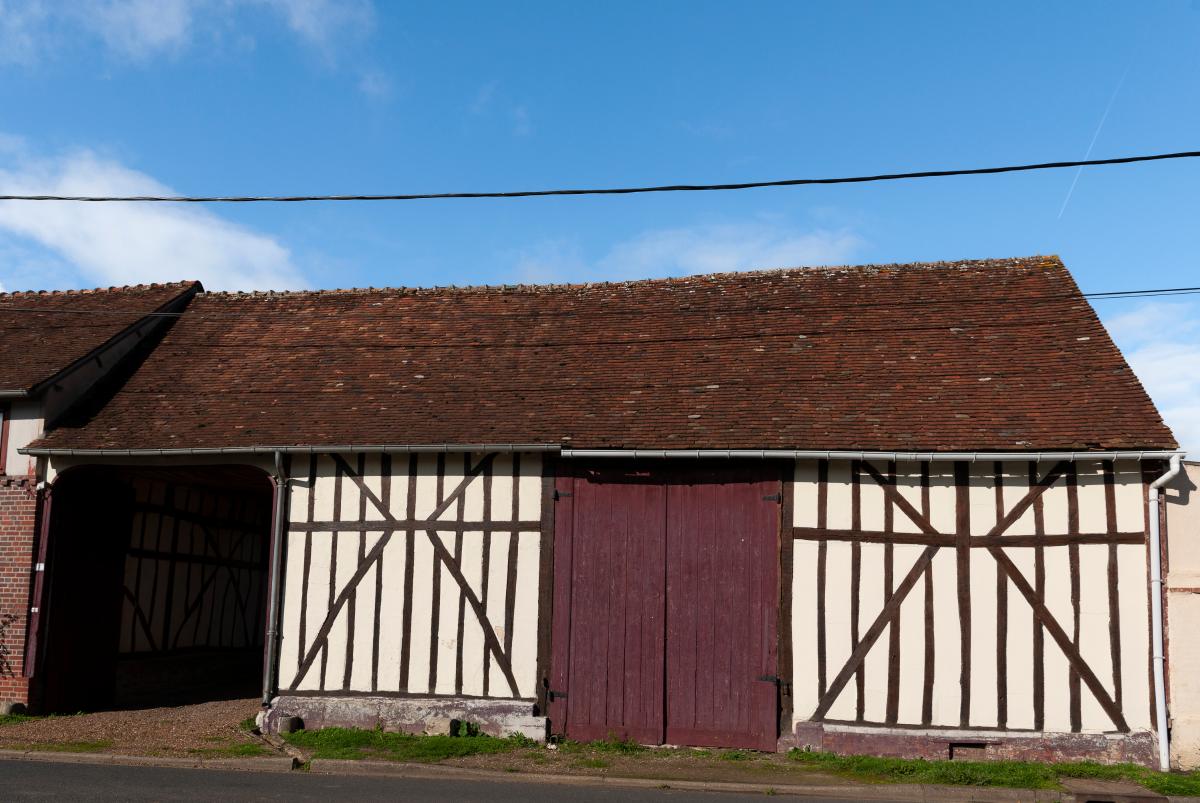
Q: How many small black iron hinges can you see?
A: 4